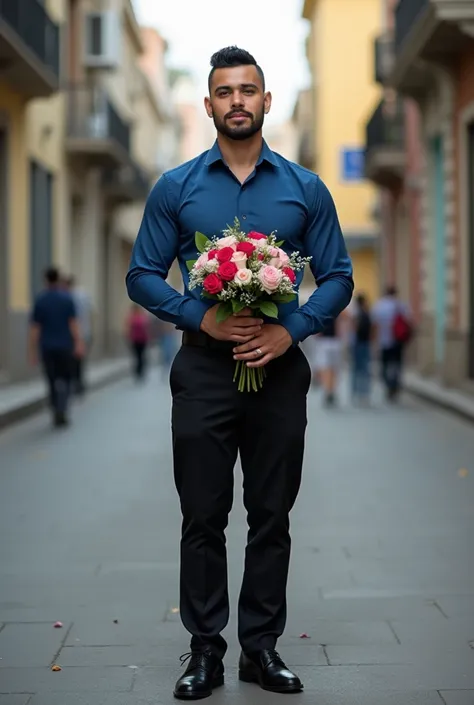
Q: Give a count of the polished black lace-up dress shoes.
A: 2